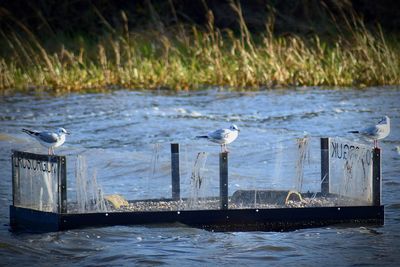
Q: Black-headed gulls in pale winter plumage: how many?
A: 3